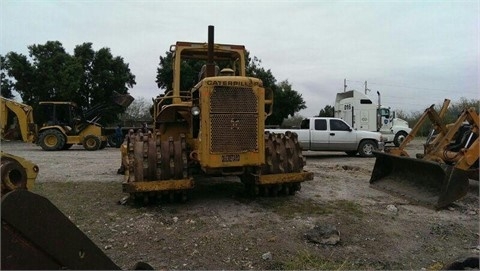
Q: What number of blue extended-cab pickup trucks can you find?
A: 0